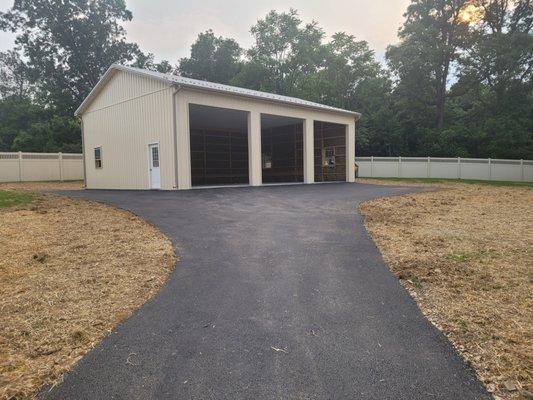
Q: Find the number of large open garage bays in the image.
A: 3